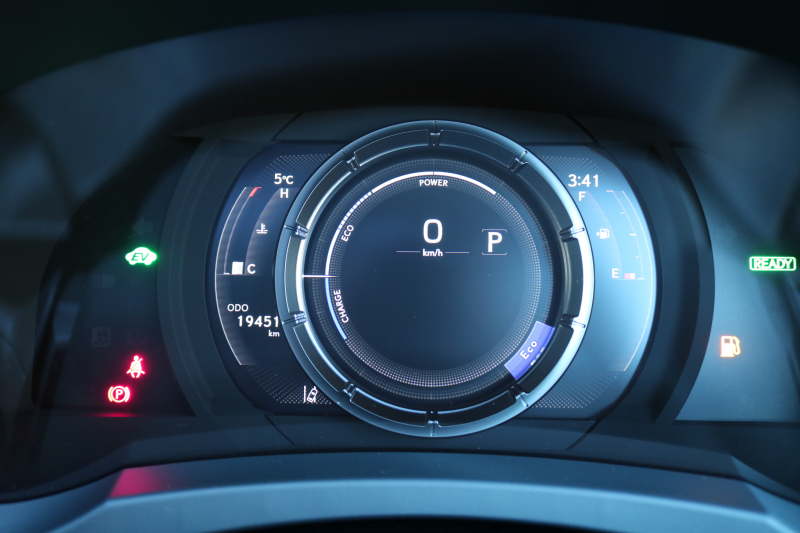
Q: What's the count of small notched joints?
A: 10